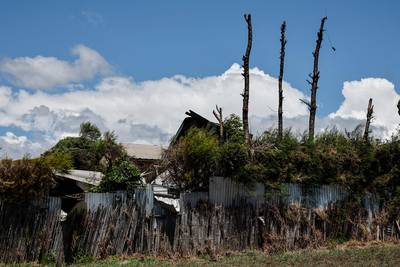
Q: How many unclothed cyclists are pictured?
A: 0